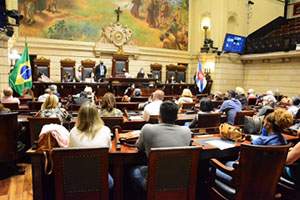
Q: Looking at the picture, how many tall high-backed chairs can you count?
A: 7